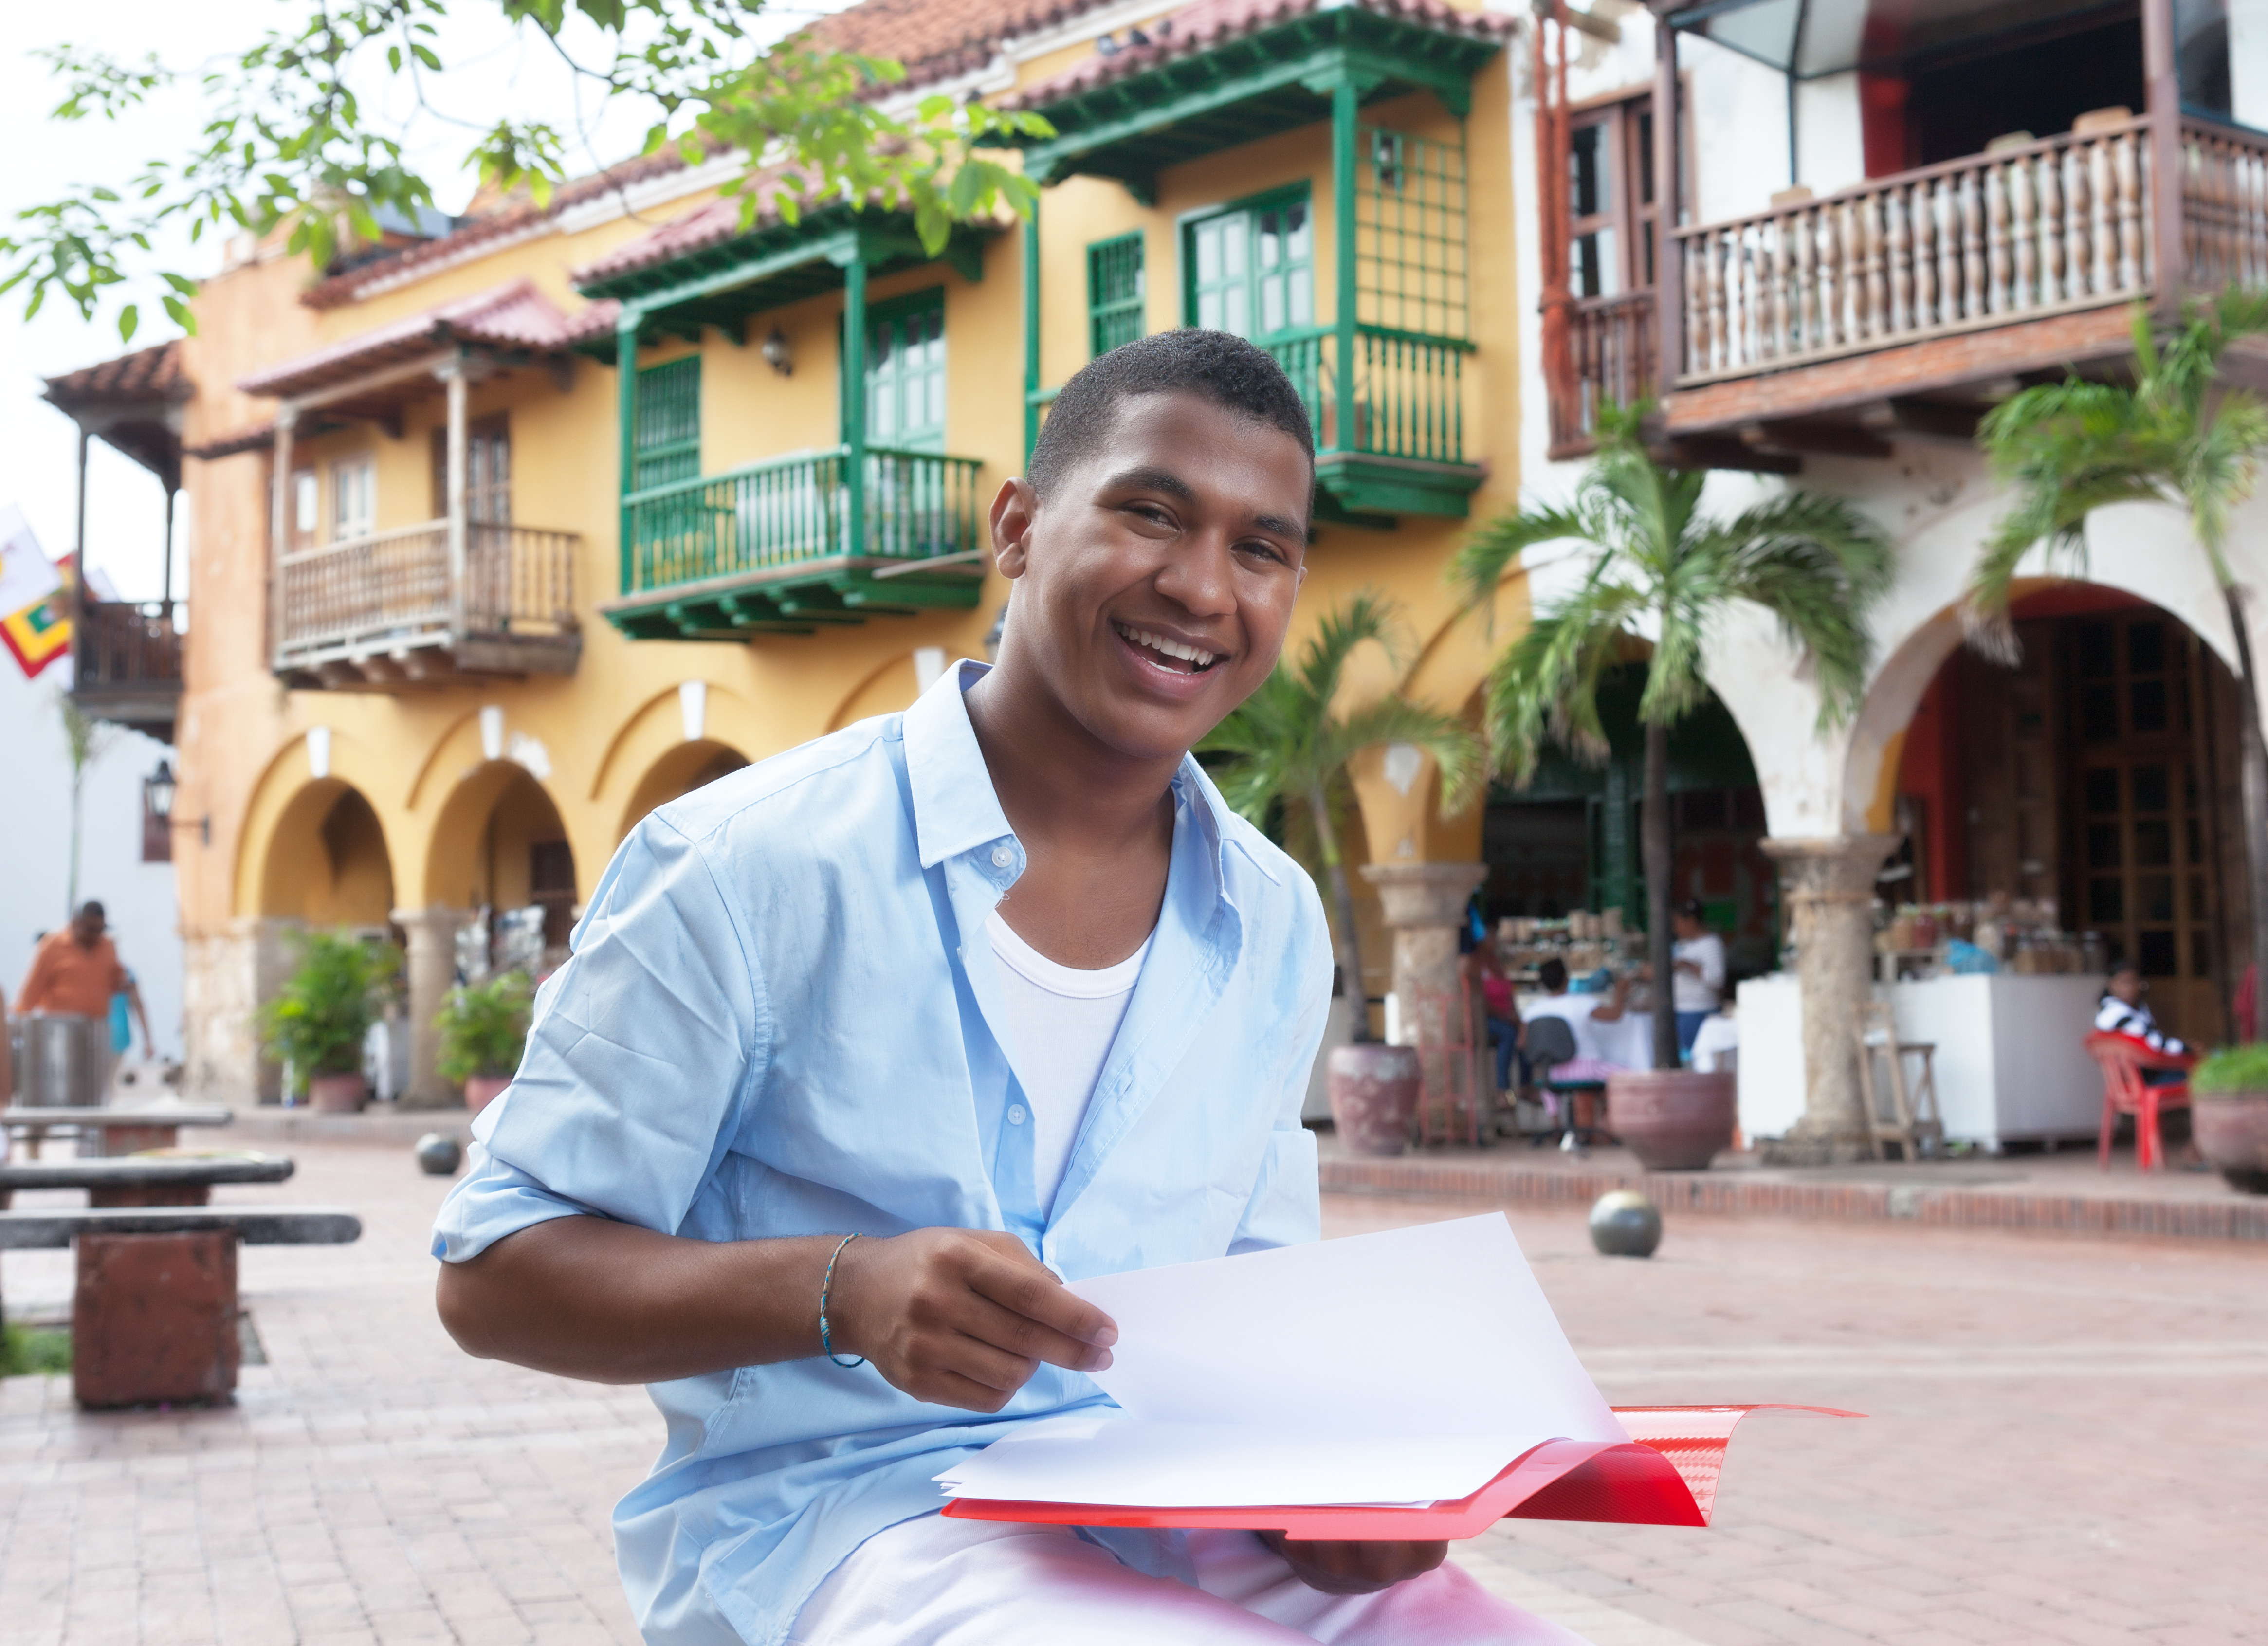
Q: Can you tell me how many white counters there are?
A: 2